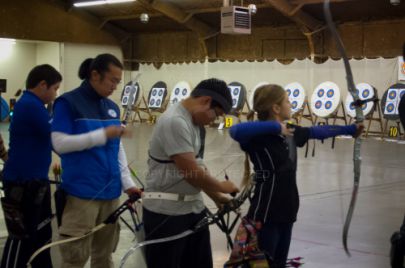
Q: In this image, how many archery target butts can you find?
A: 9